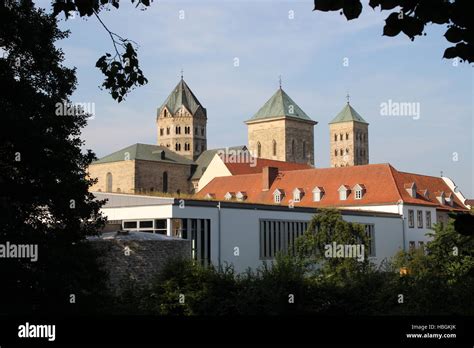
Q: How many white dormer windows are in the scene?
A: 12